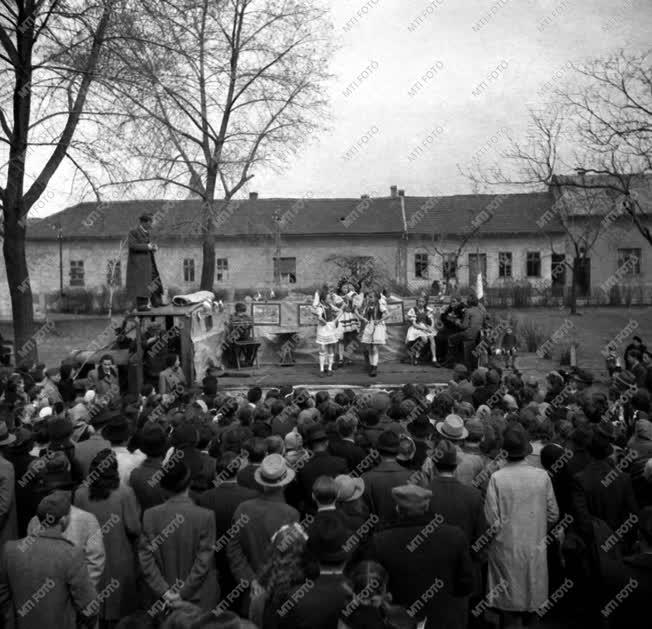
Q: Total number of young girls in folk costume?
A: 4